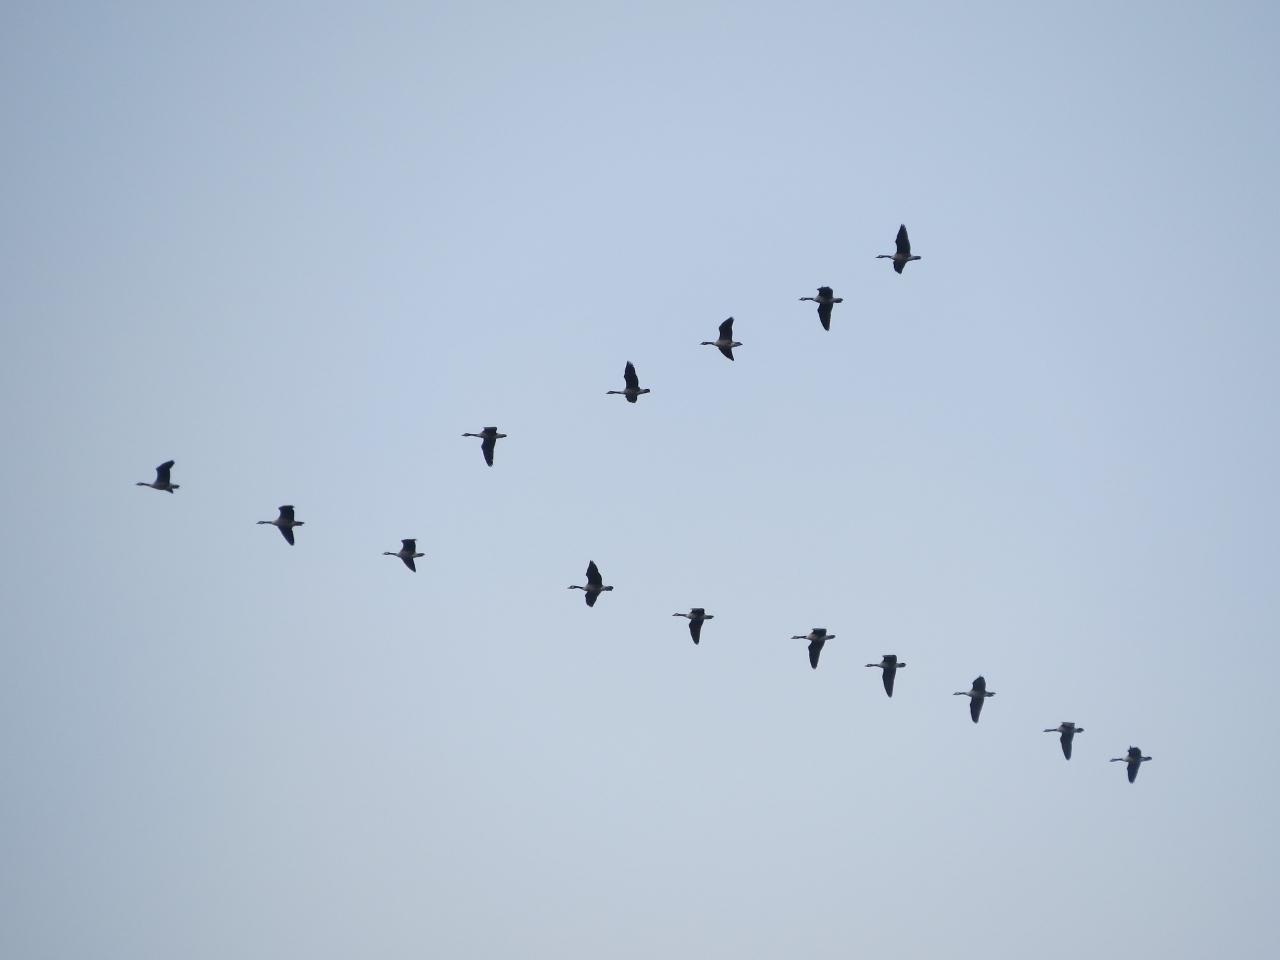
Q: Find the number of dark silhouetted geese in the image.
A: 15